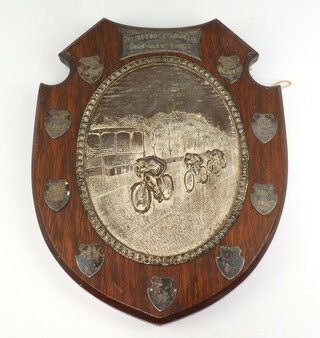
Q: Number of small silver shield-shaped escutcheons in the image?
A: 9